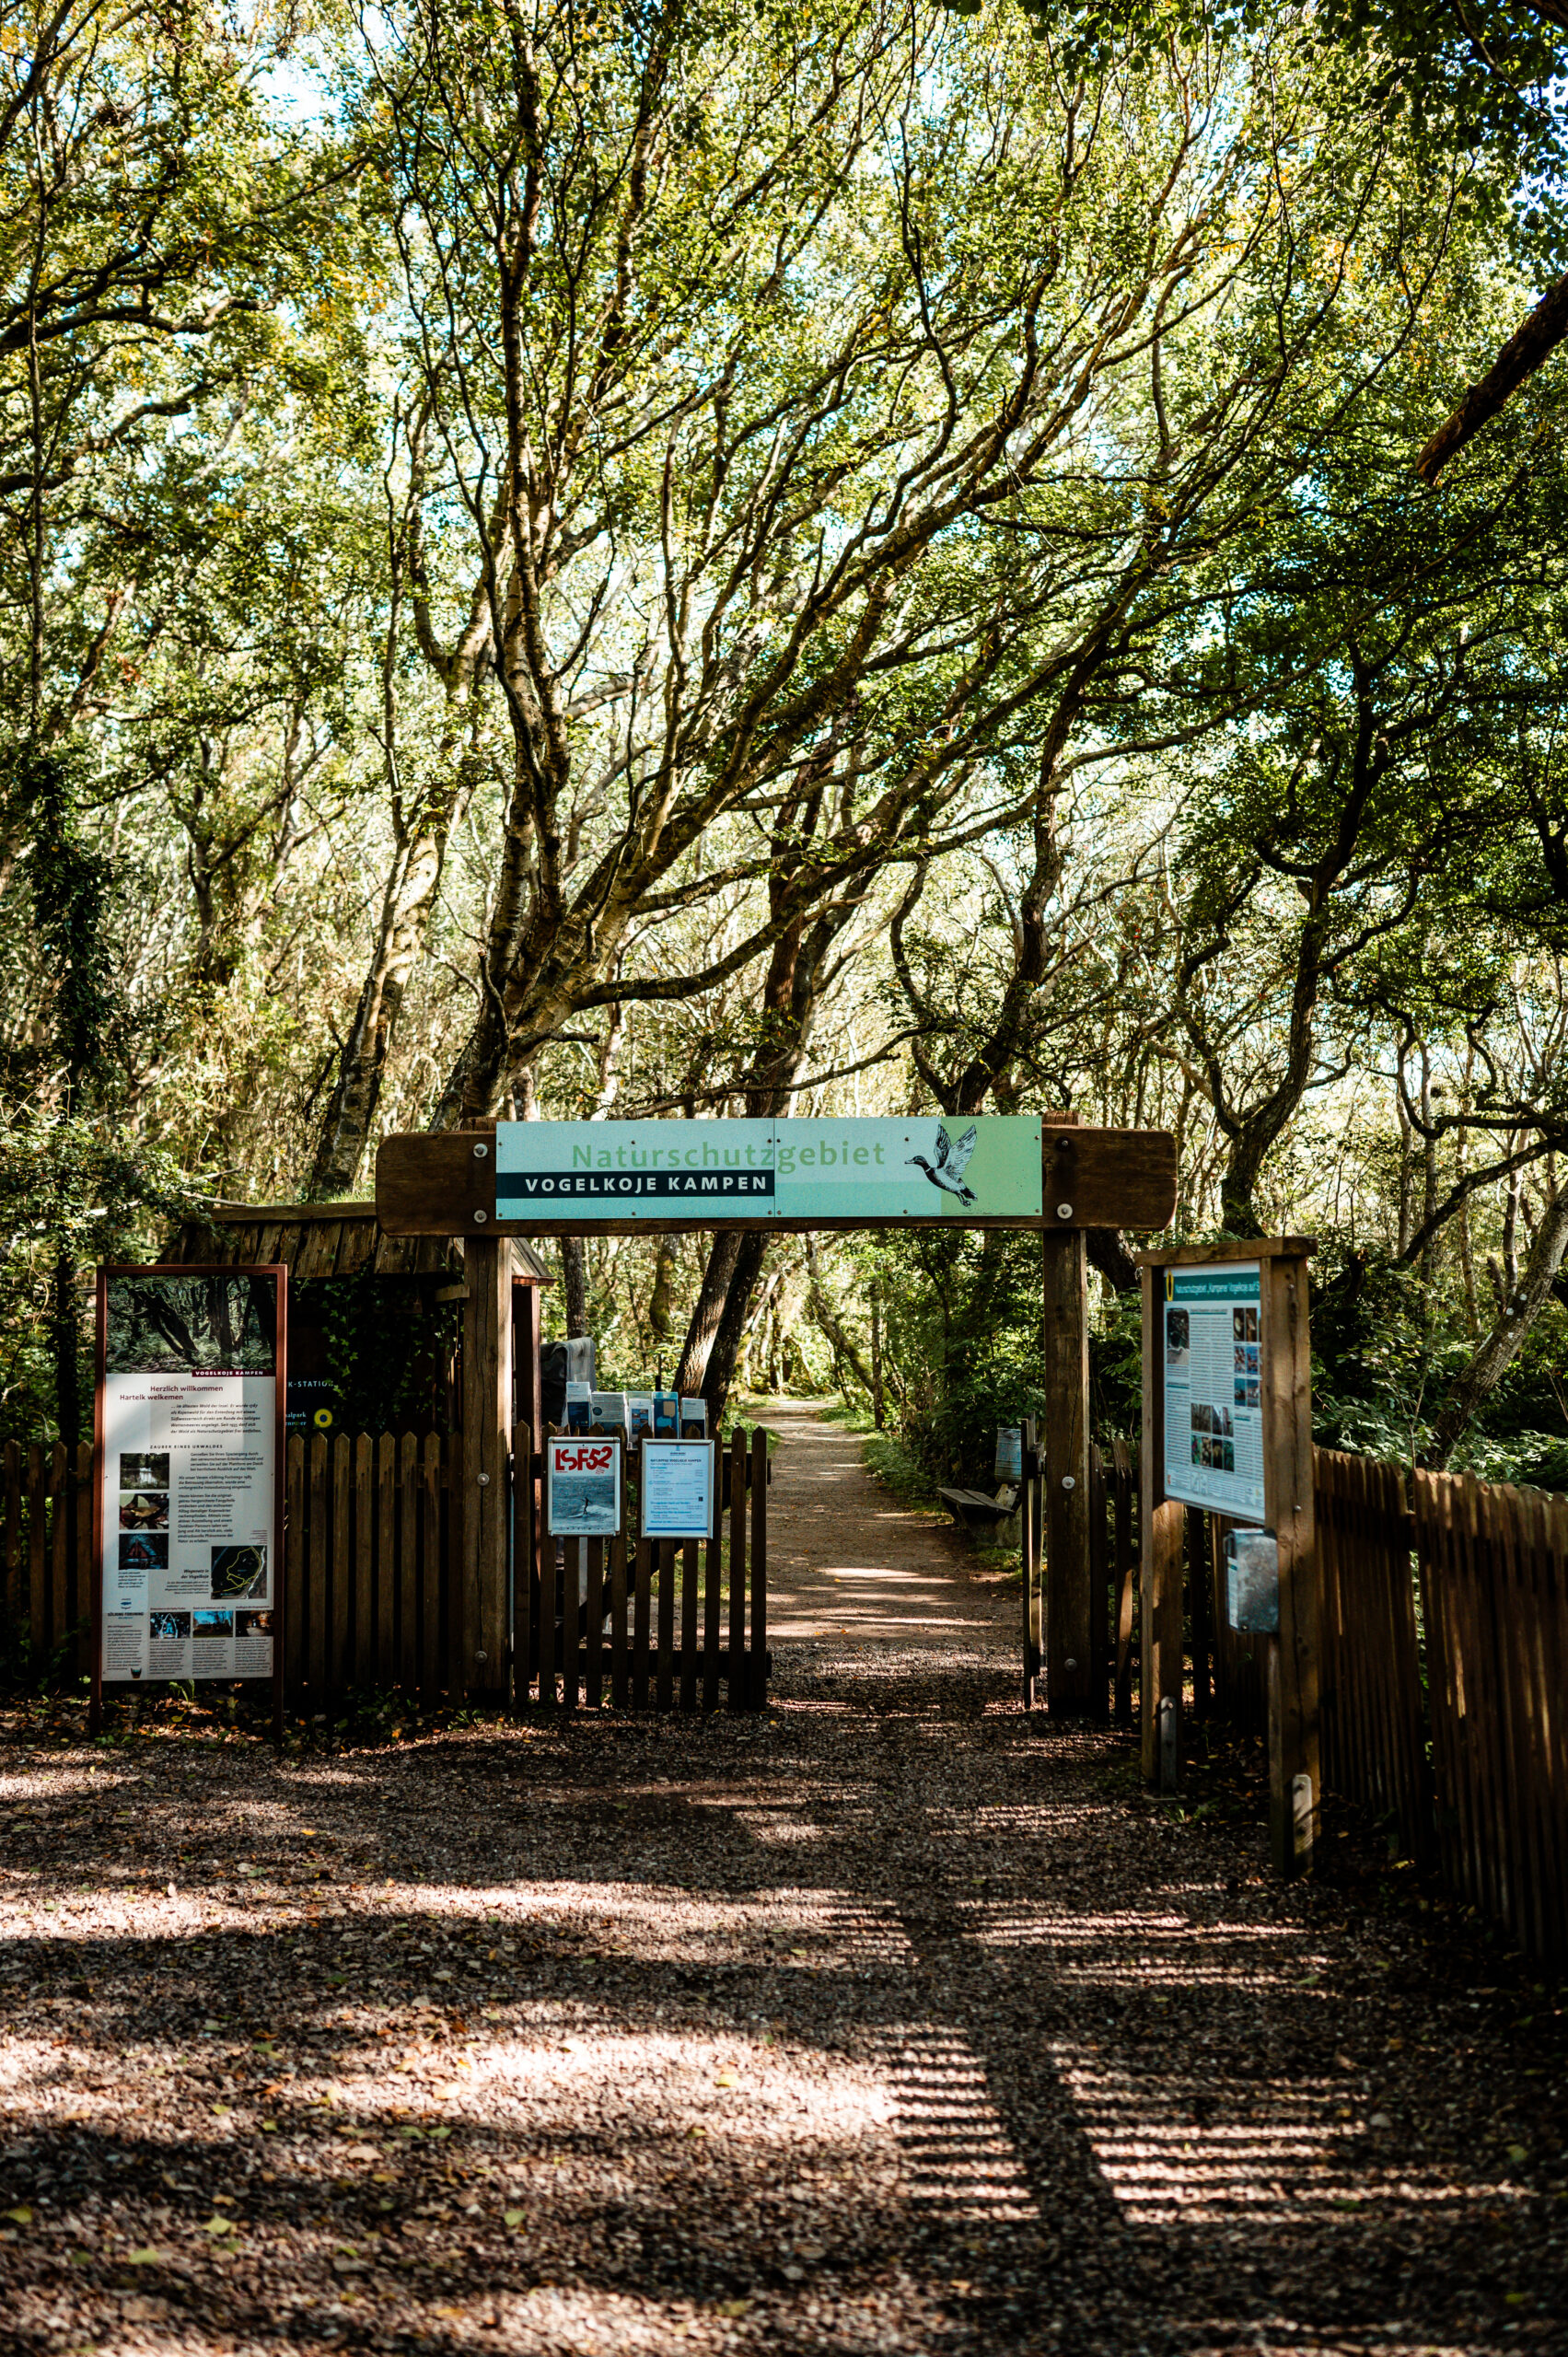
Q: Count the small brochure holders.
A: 5